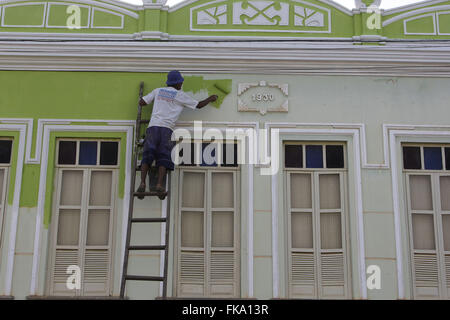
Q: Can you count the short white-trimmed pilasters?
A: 2